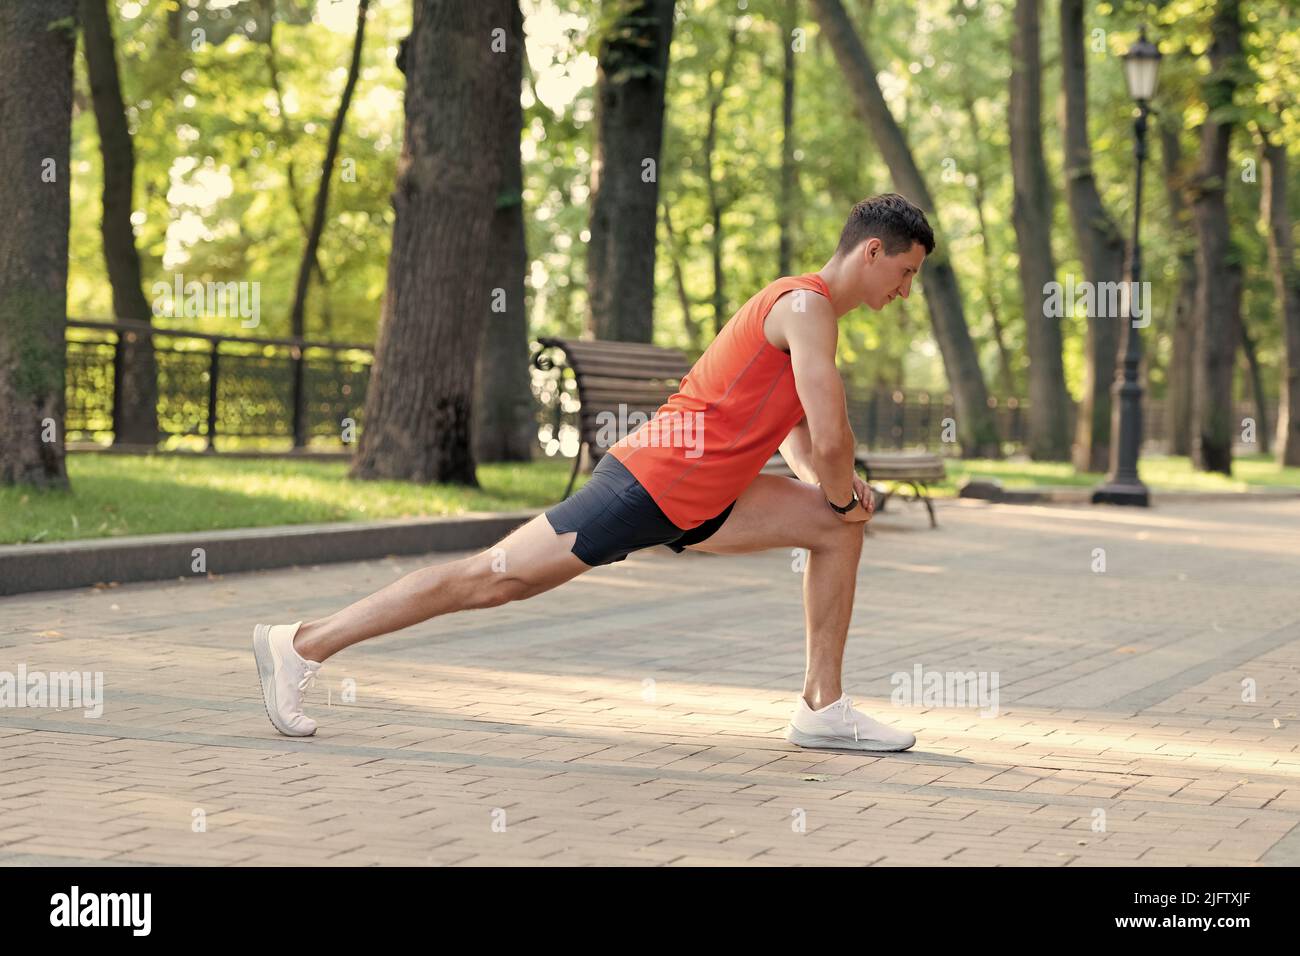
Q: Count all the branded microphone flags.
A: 0